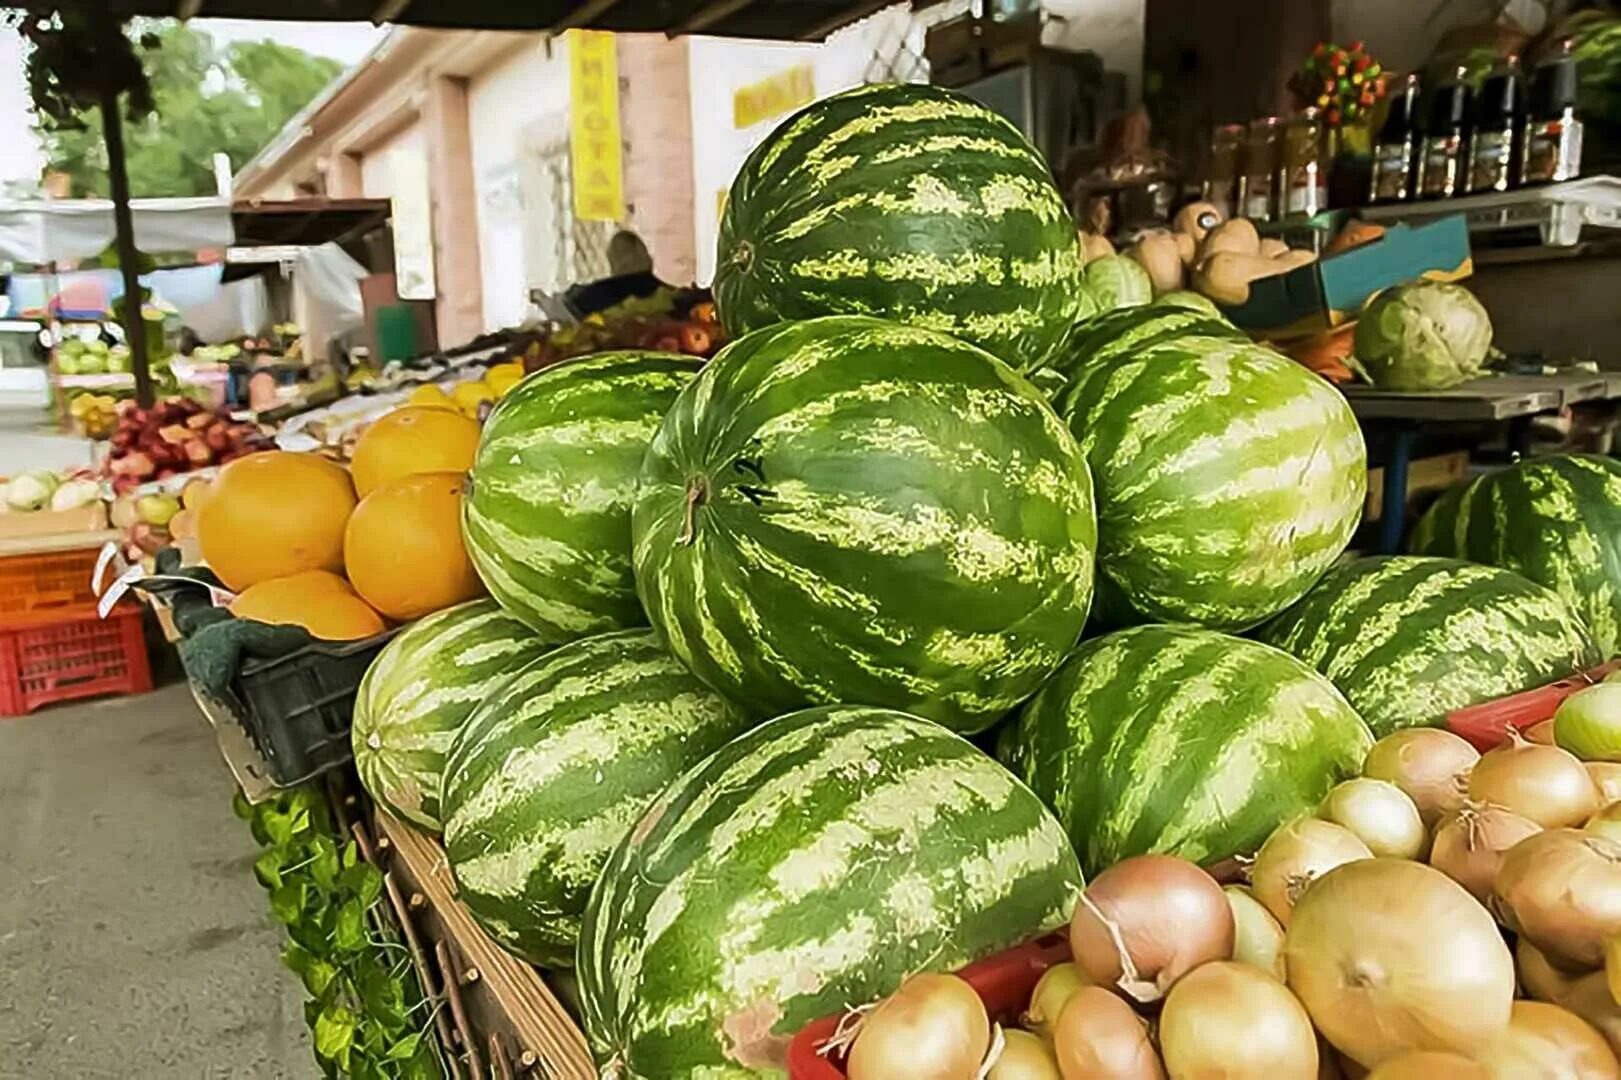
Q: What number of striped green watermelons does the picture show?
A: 11